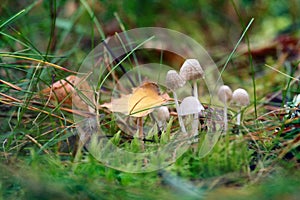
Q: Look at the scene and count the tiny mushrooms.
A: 6